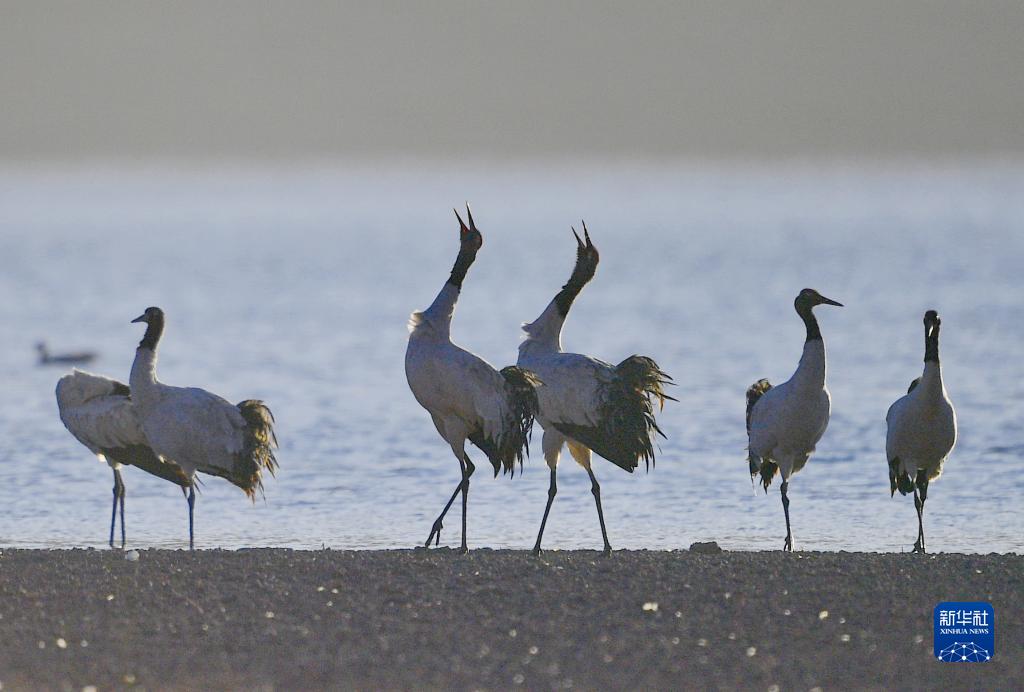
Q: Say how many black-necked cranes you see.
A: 6